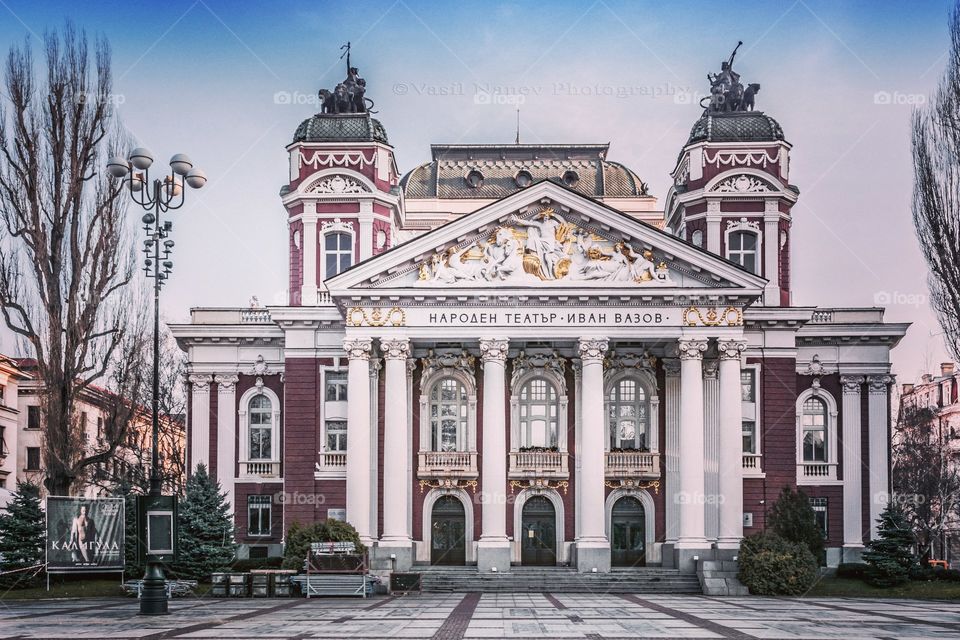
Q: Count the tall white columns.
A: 6